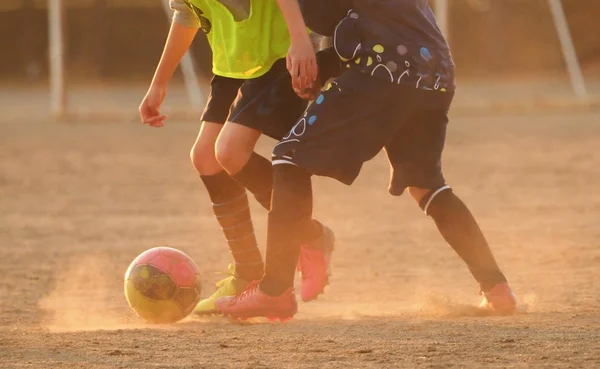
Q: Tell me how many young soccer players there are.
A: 2